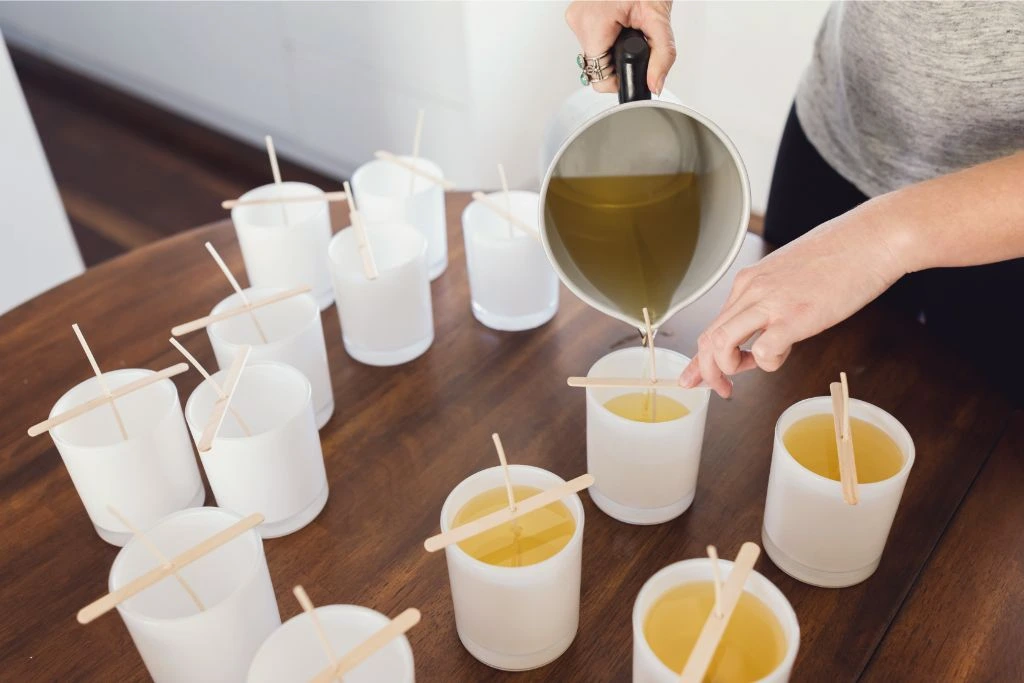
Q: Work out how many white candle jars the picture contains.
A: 13